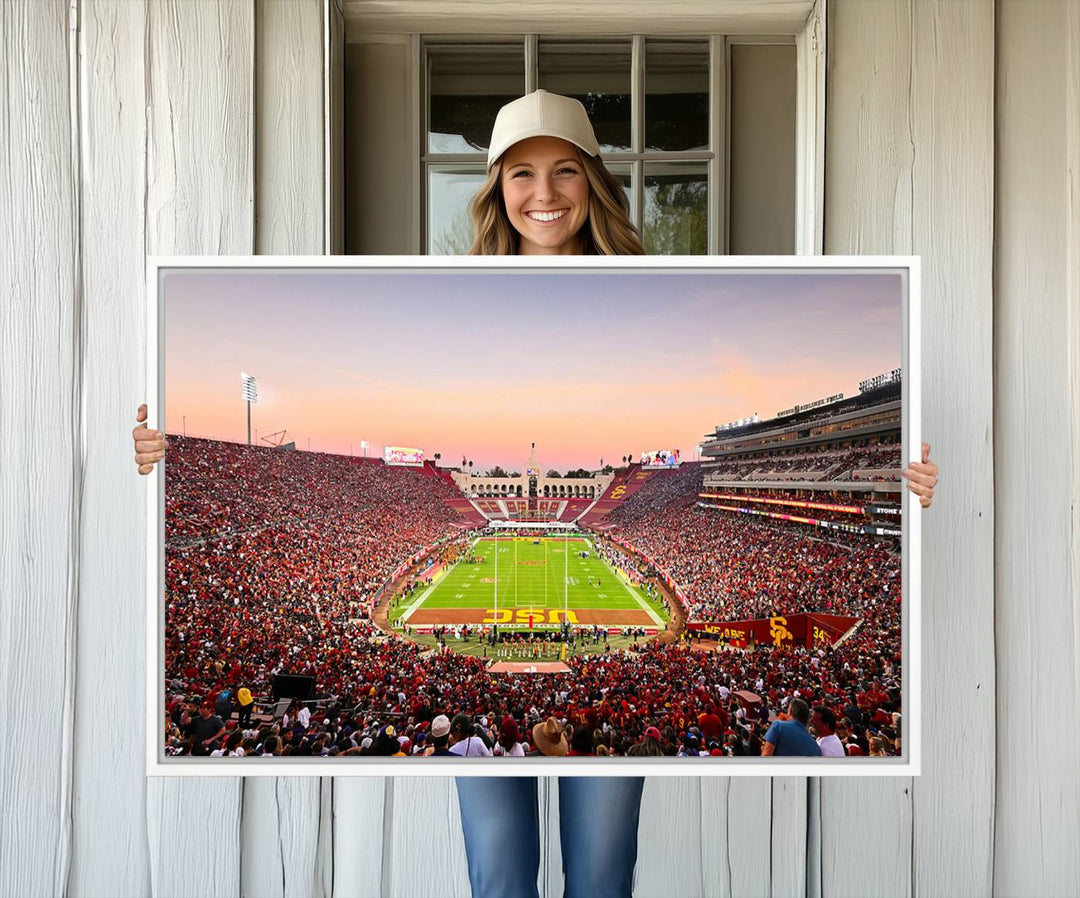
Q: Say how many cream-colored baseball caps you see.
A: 1